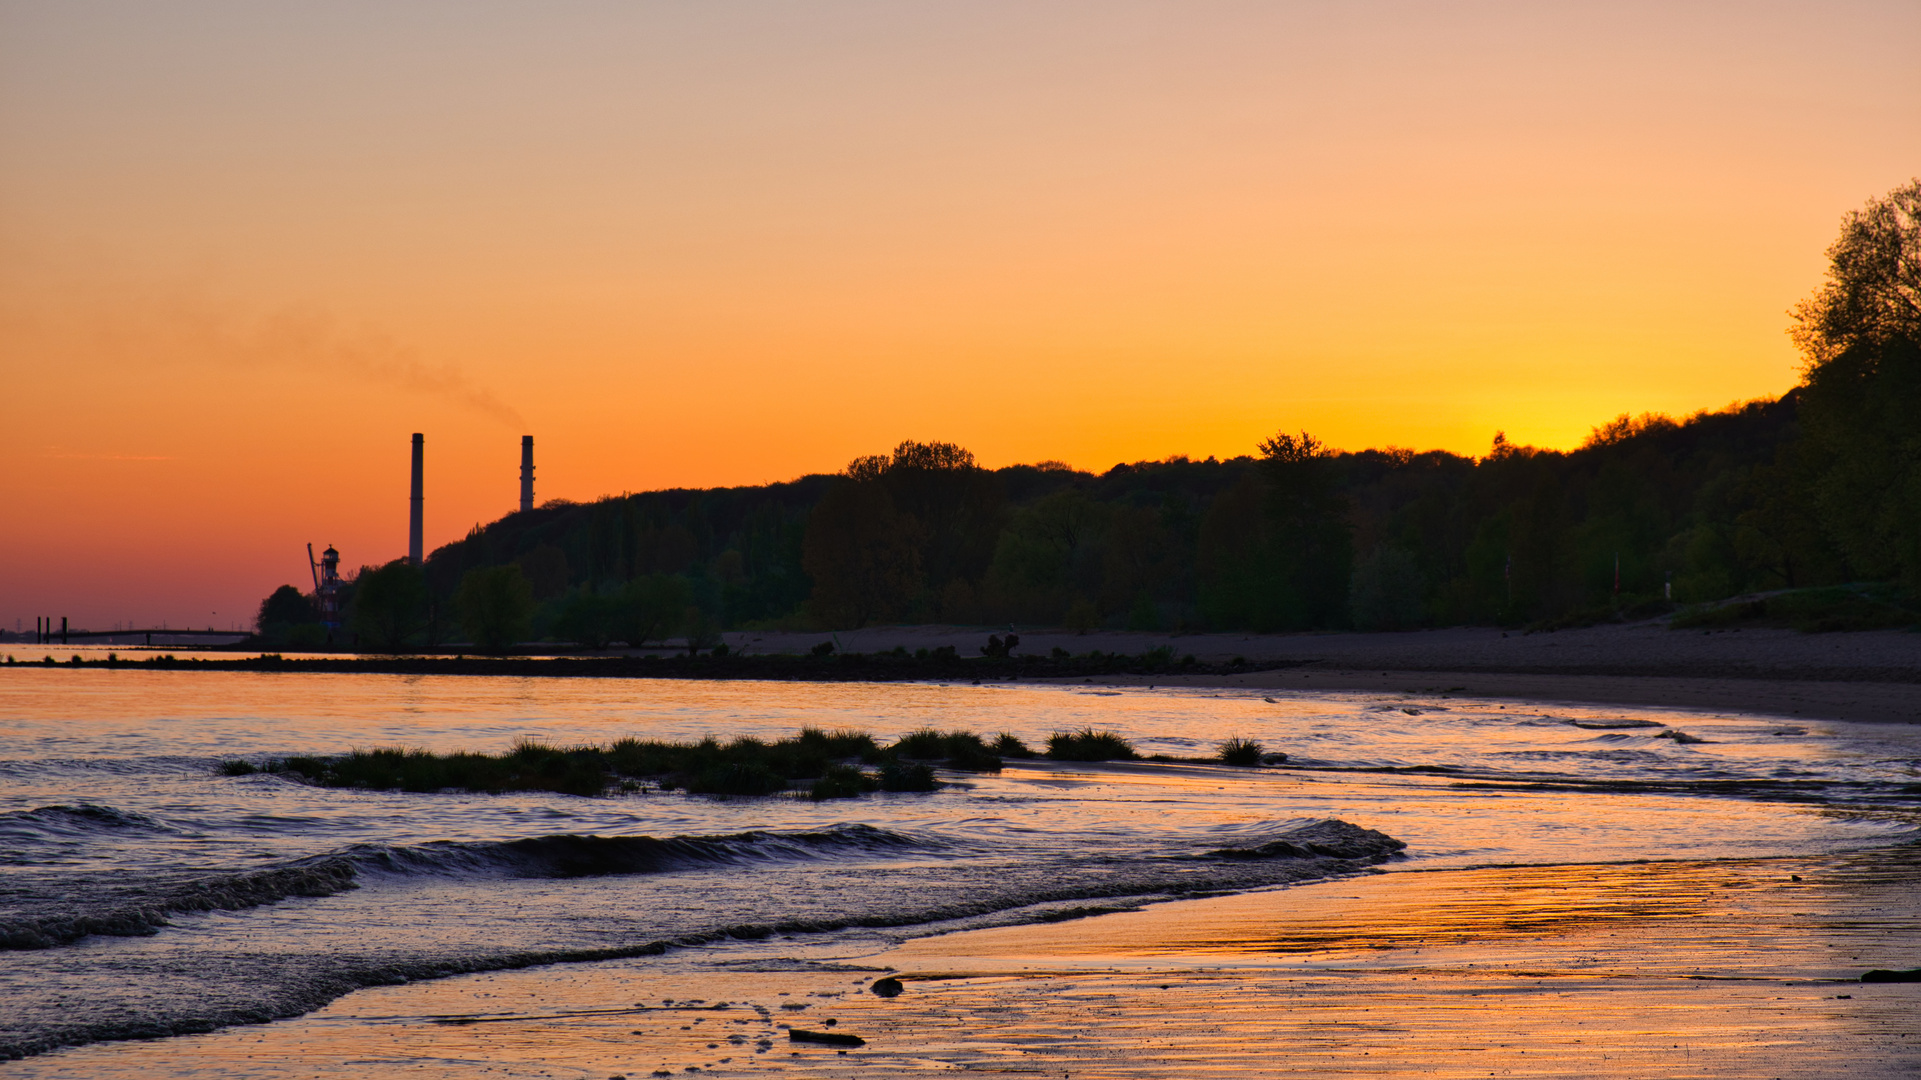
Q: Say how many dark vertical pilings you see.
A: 3